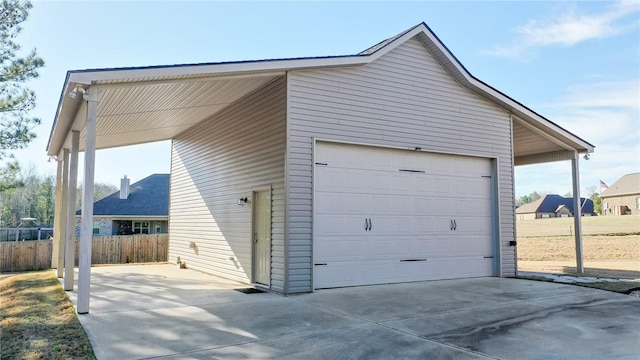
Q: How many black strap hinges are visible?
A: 6